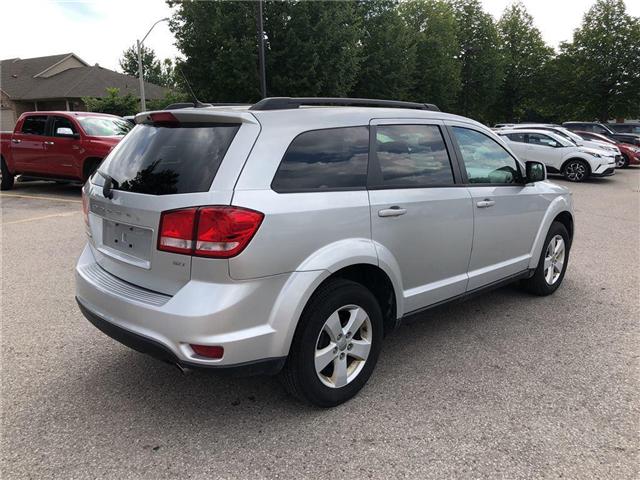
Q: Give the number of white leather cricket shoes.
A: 0